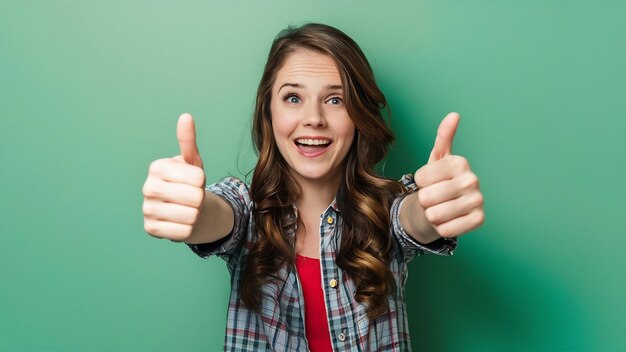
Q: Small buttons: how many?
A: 3